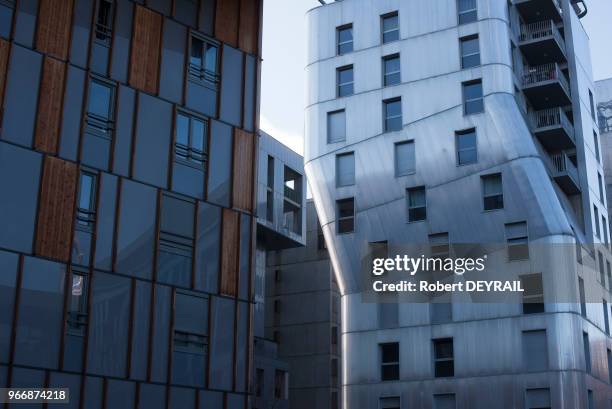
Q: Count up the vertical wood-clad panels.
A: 9